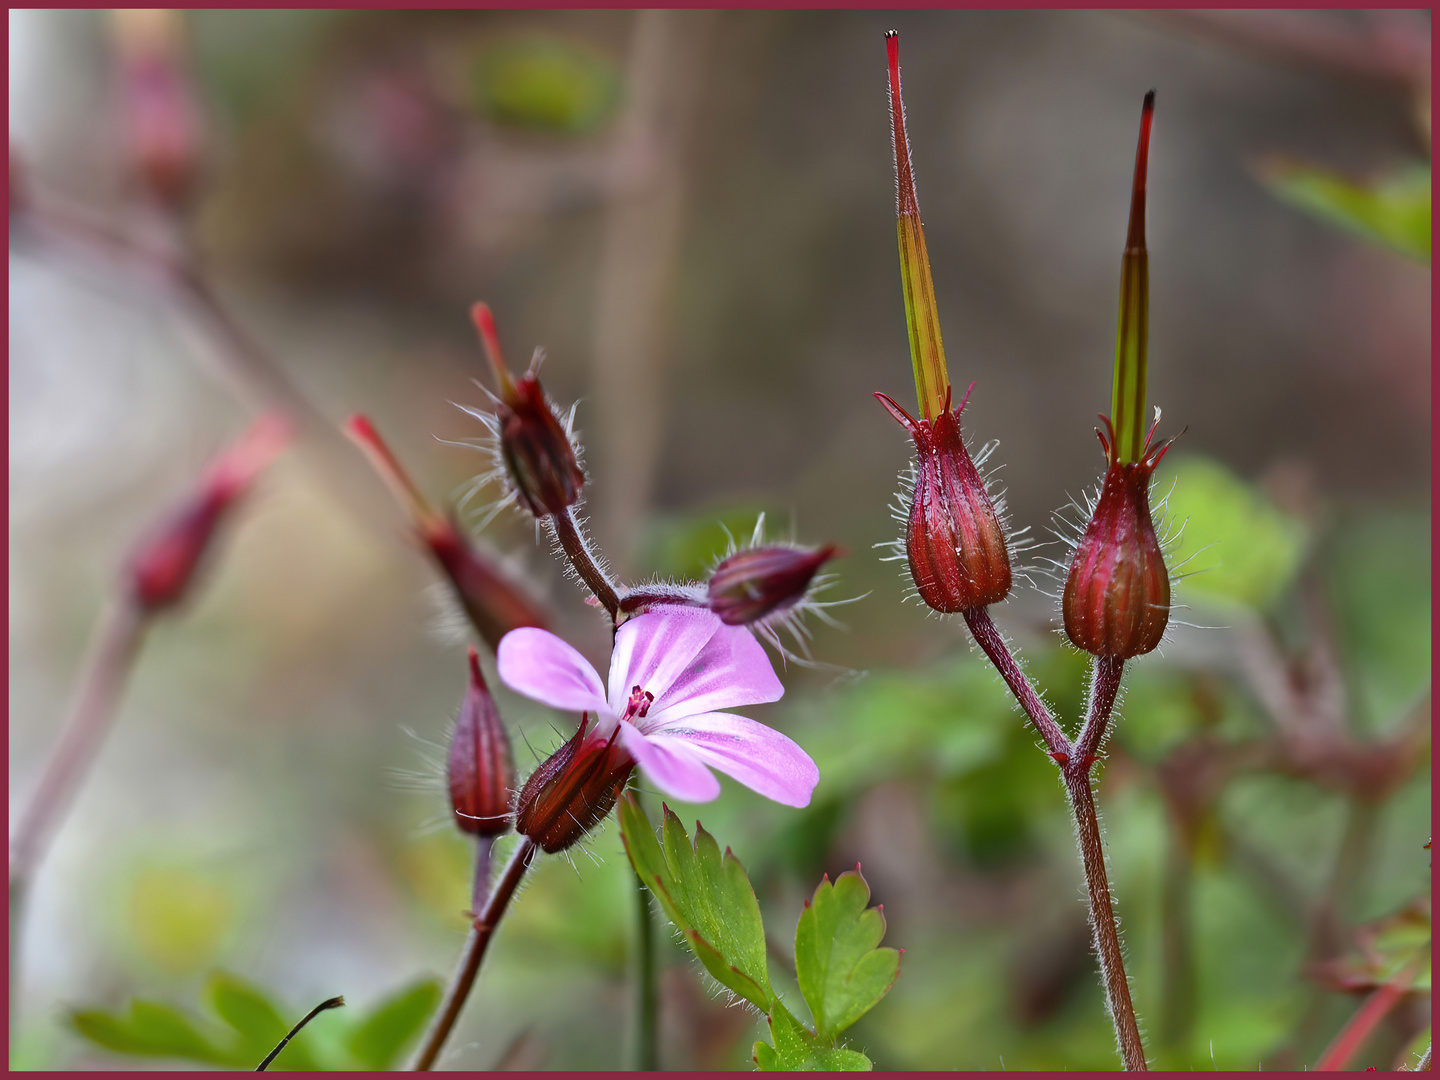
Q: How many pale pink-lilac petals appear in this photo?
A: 5